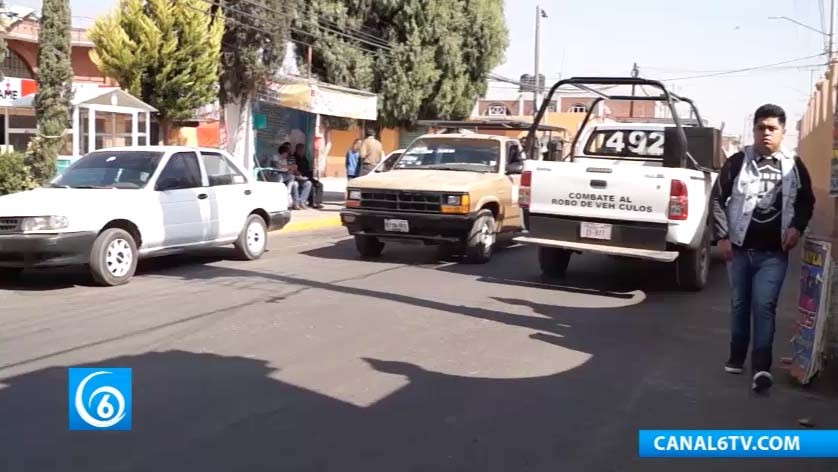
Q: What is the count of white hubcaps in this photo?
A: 2